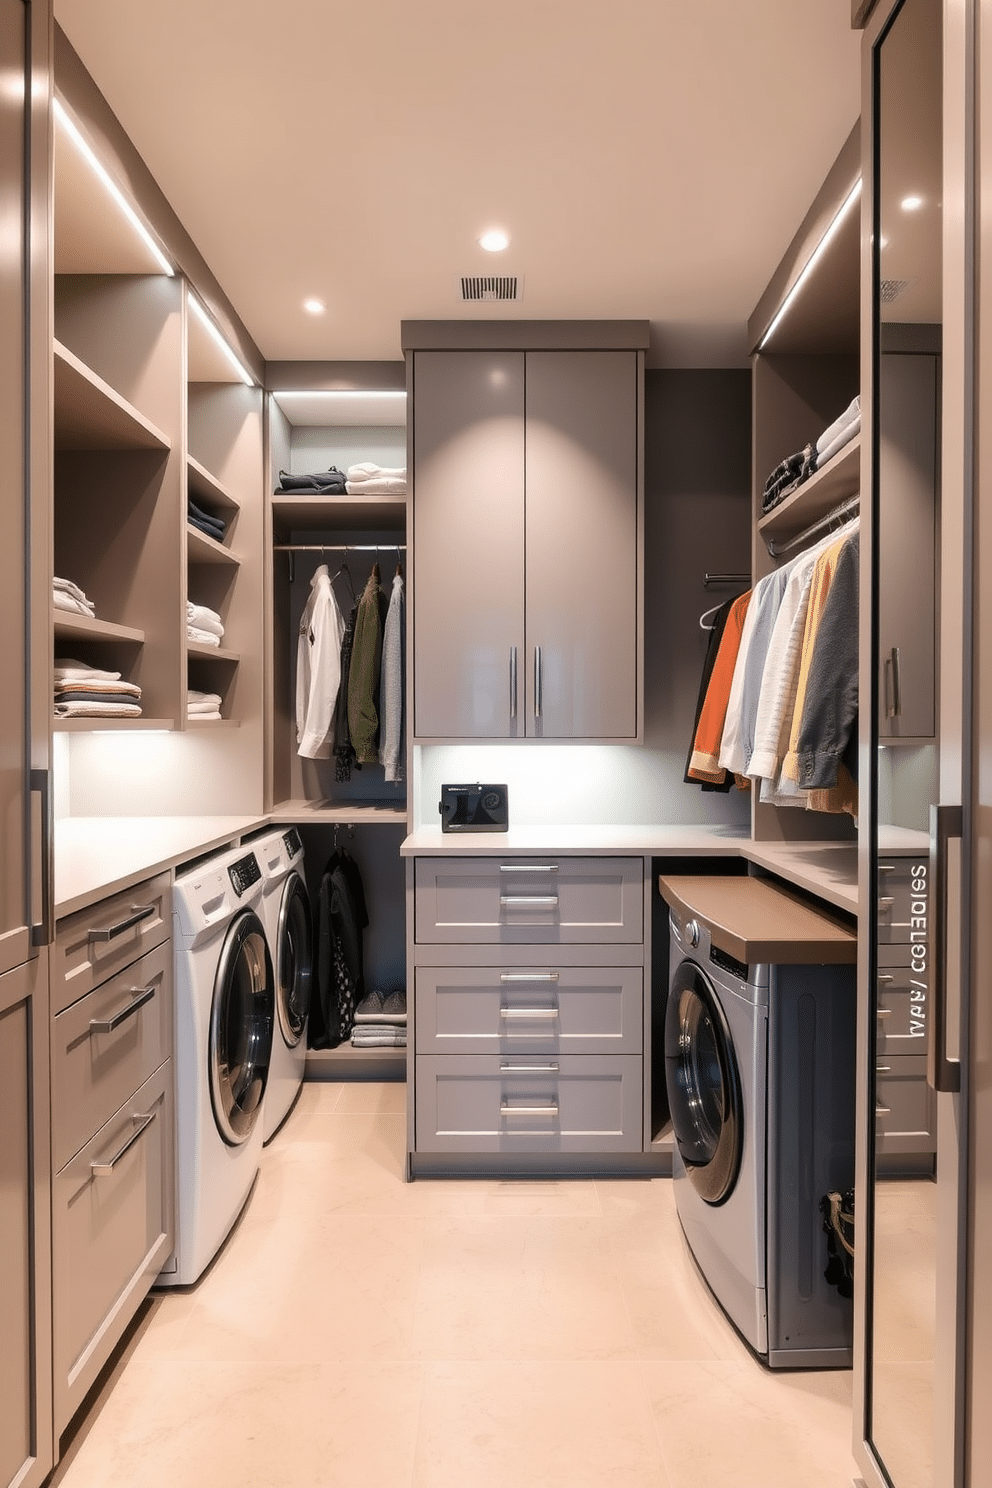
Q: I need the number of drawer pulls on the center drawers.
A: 6